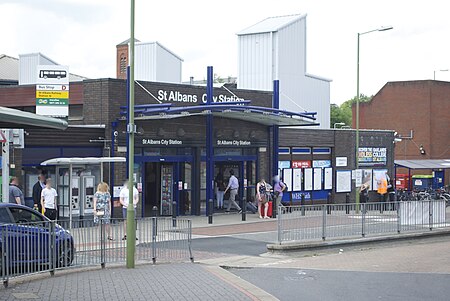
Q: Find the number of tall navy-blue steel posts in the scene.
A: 3